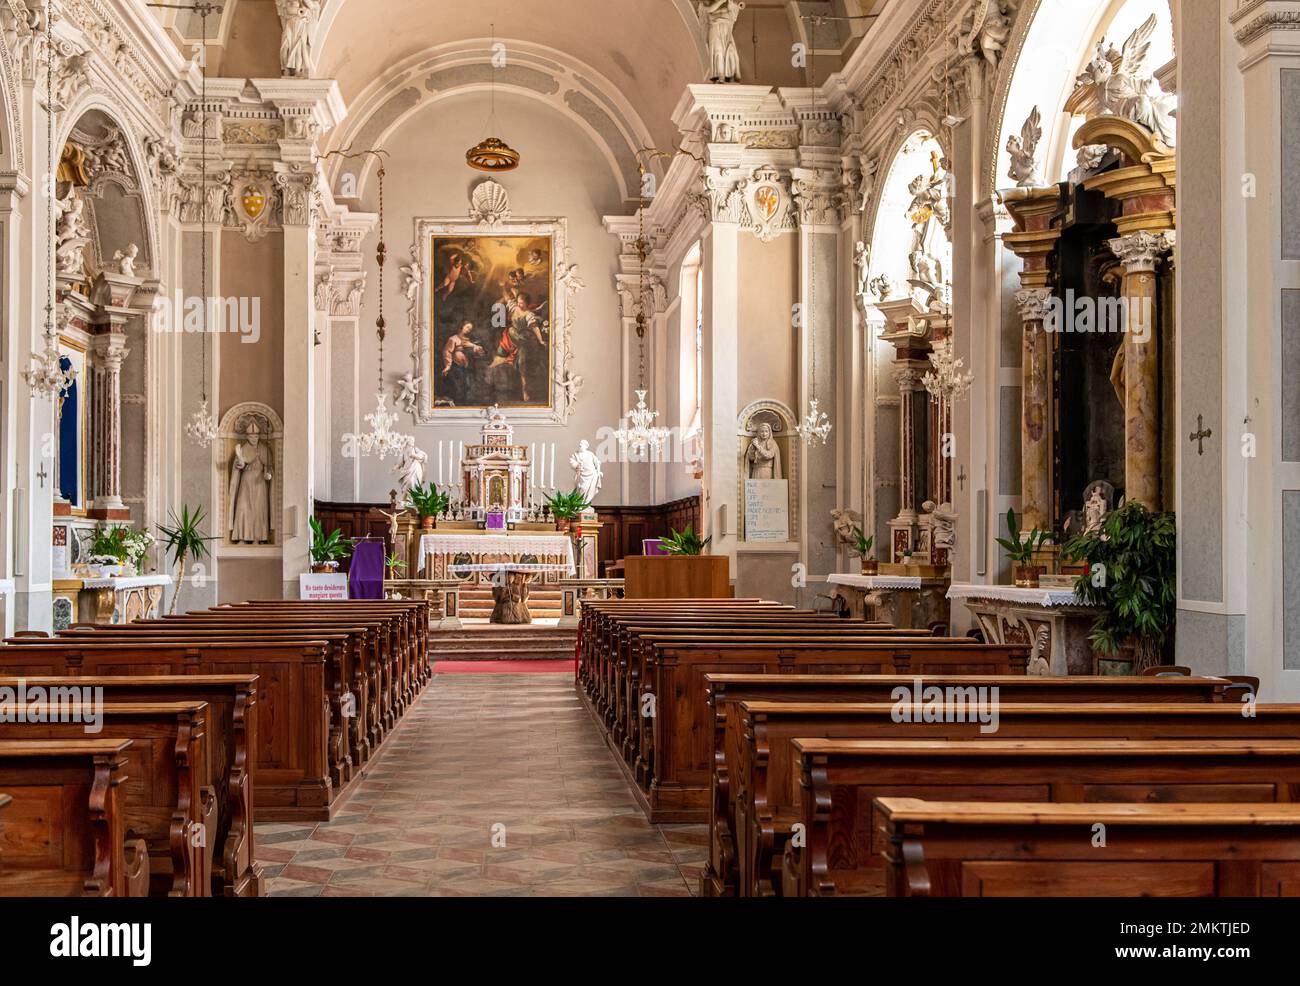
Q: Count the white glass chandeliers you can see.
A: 6